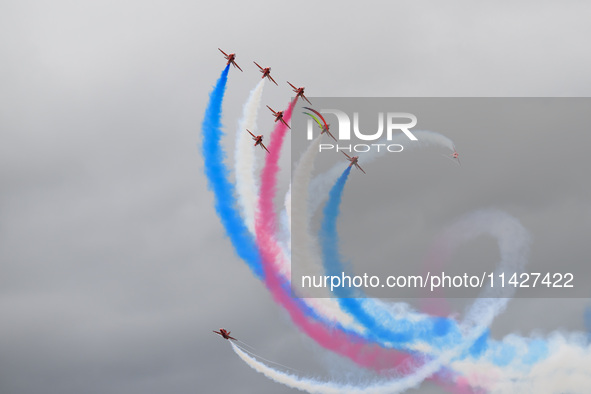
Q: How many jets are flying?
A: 9